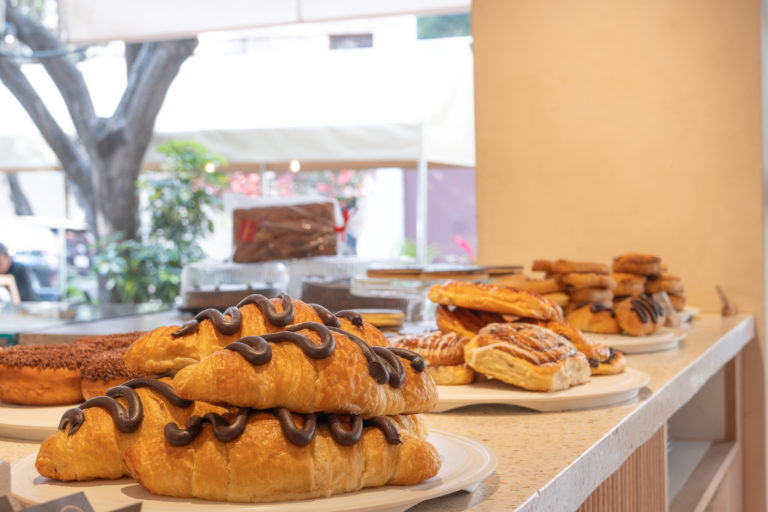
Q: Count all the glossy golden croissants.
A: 4